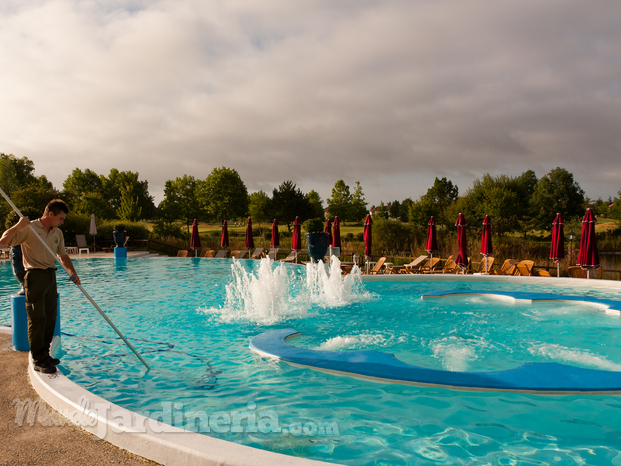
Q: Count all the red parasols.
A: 13